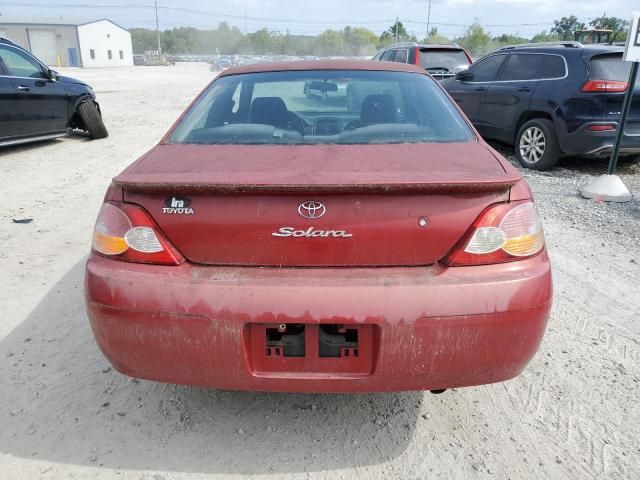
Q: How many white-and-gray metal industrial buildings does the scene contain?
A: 1